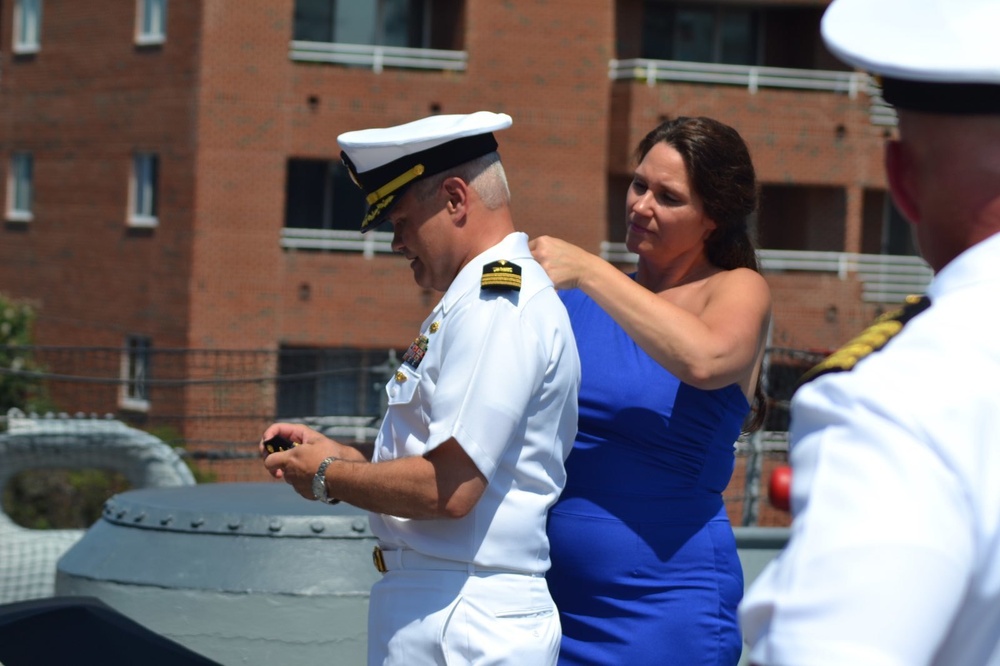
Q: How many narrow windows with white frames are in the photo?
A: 5